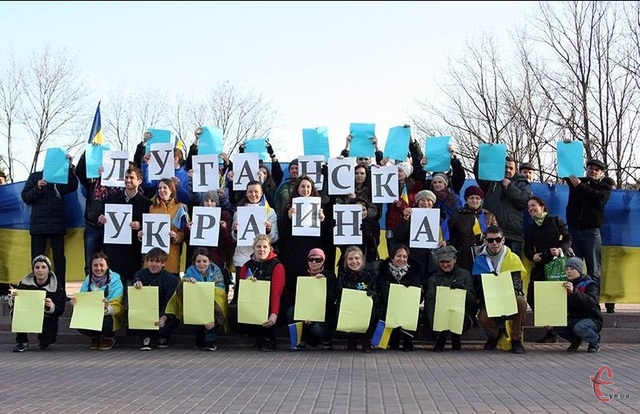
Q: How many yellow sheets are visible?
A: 11